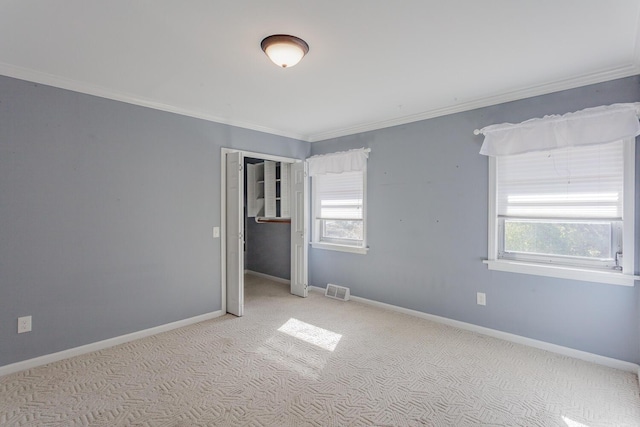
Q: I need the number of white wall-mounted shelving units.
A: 1